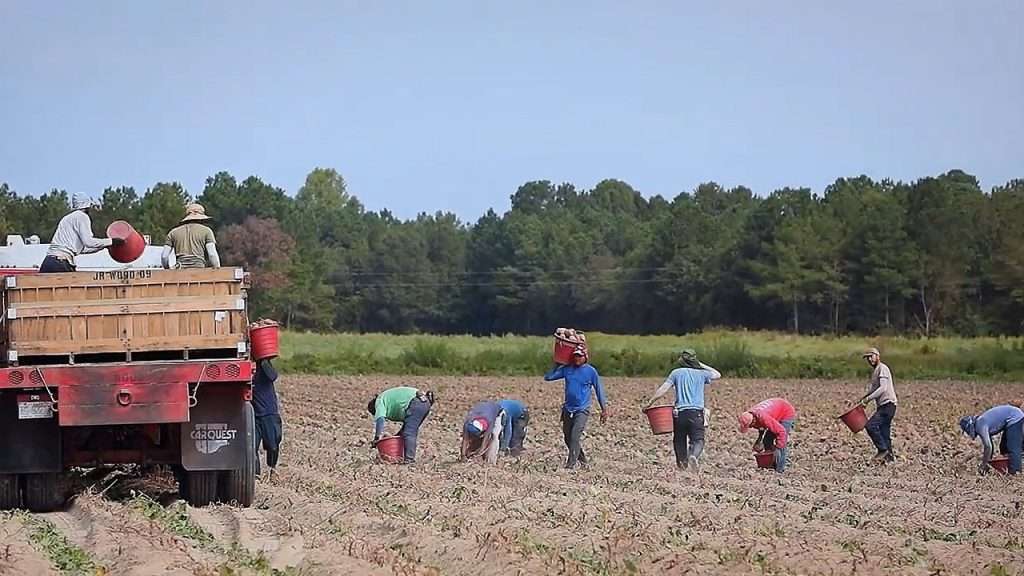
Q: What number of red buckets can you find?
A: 8